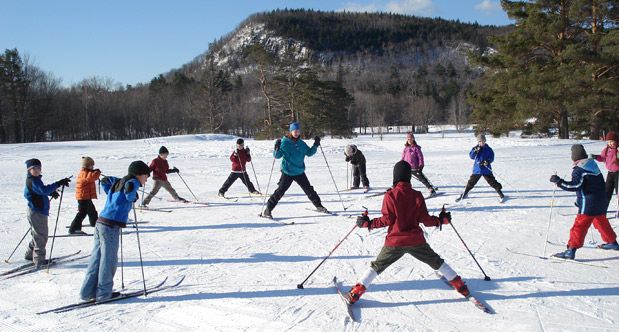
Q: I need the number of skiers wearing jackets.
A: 12